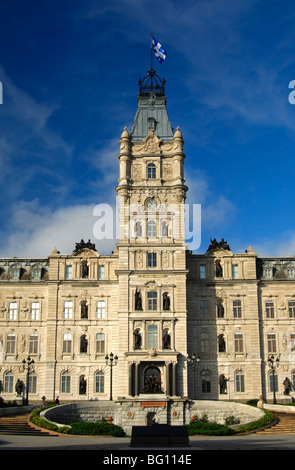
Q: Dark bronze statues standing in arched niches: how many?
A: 12